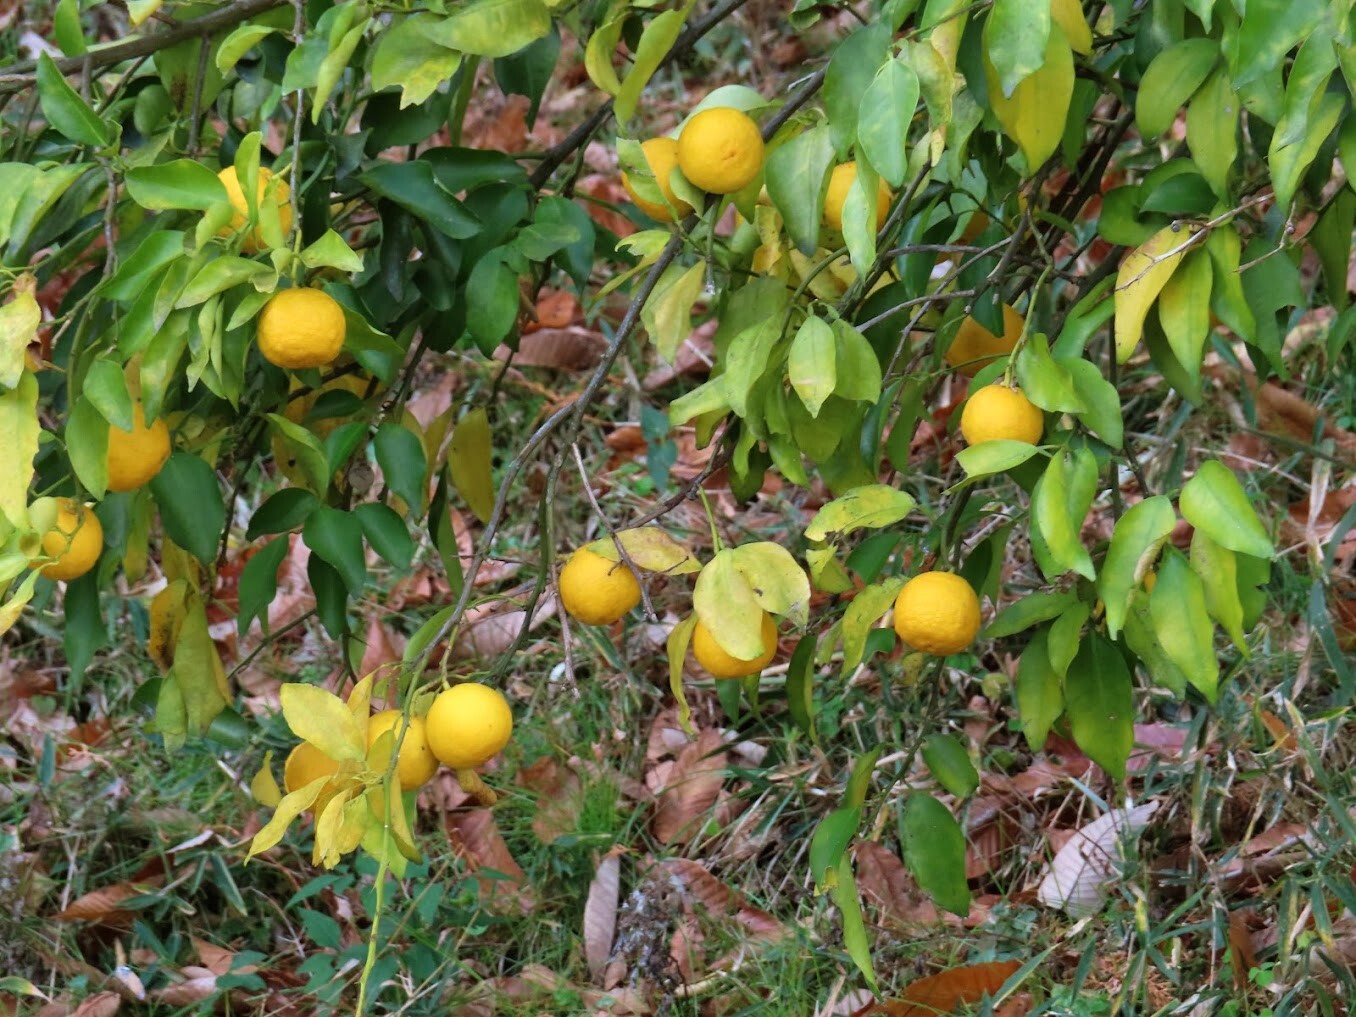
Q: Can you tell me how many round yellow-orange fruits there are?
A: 15